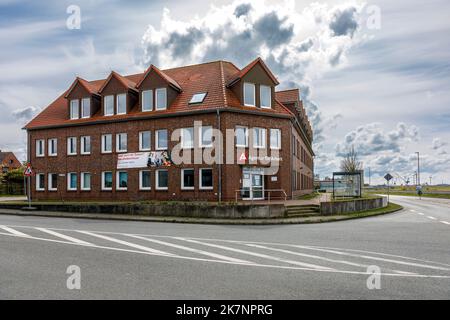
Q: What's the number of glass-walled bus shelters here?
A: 1